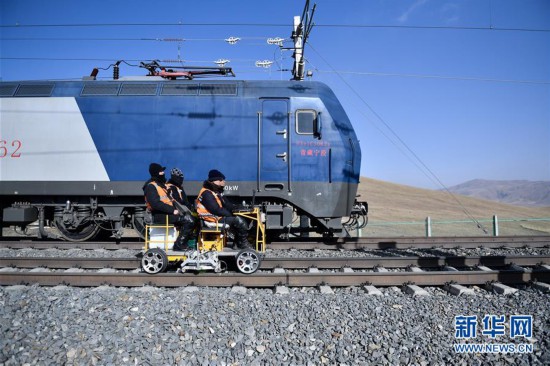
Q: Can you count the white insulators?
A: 4